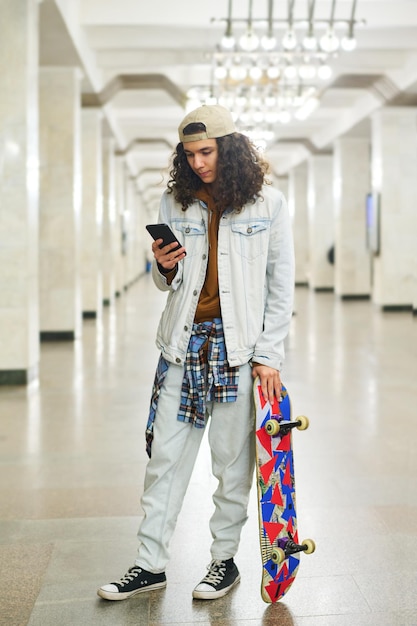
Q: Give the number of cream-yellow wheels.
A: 4